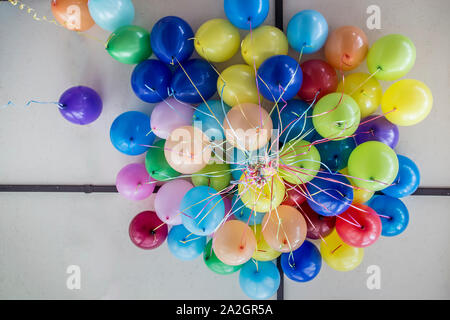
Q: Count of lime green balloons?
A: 5